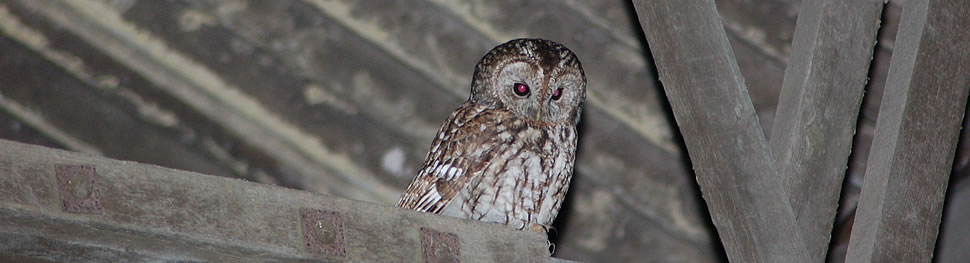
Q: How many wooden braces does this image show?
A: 3